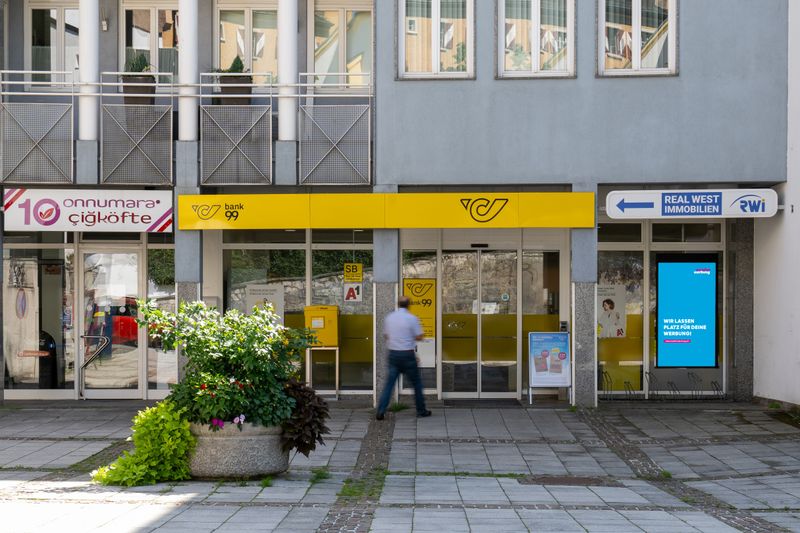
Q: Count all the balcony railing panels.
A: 4